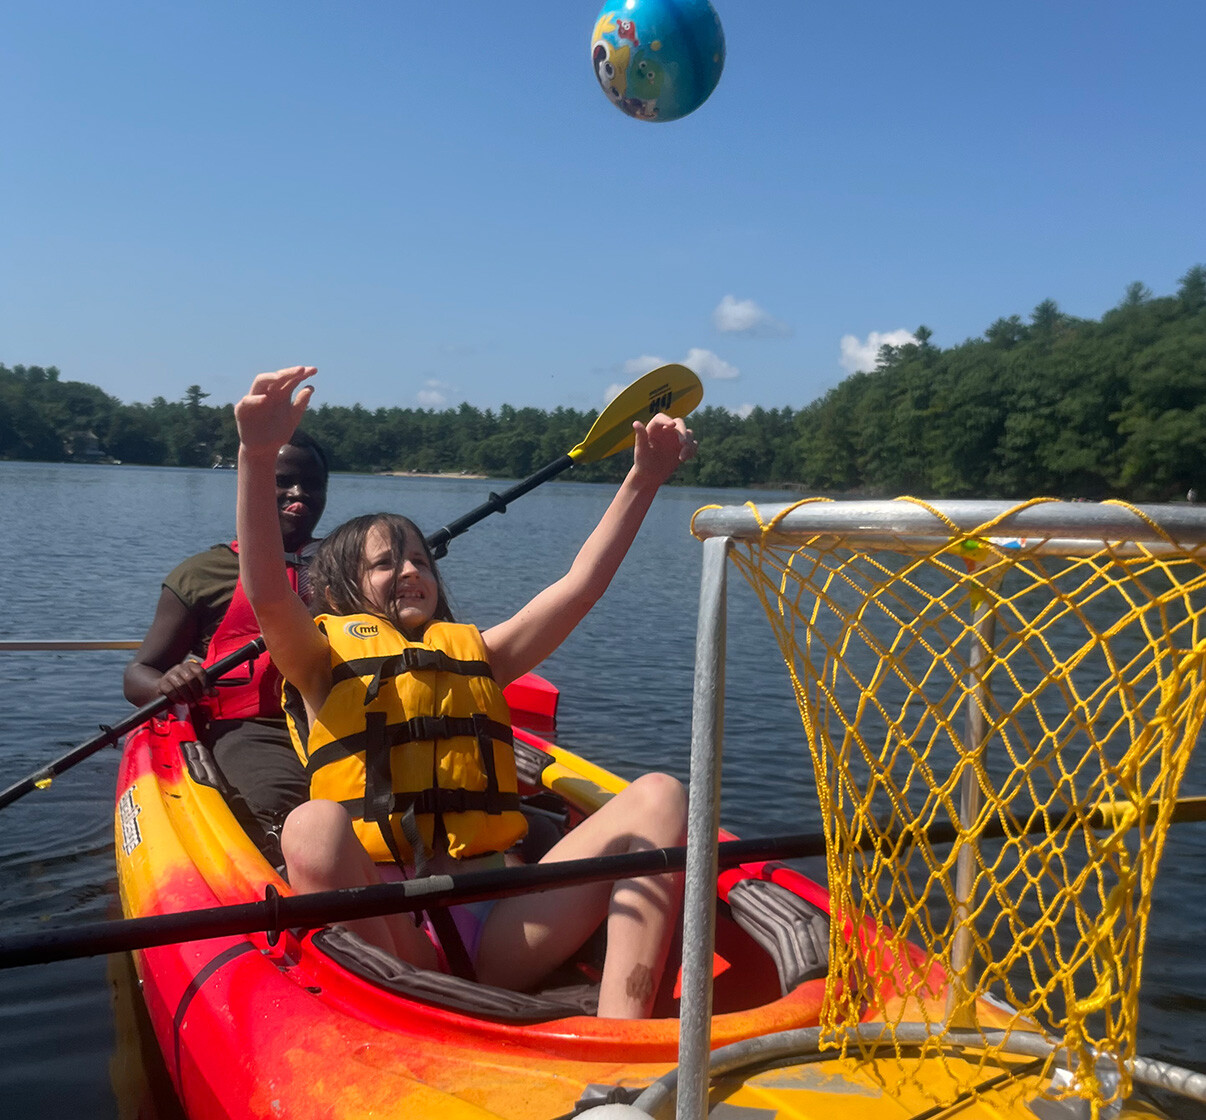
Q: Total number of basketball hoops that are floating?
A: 1